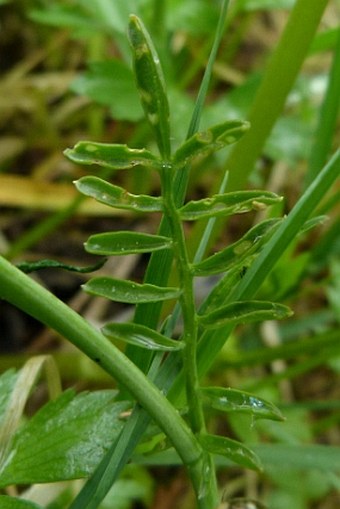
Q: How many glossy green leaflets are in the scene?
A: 12